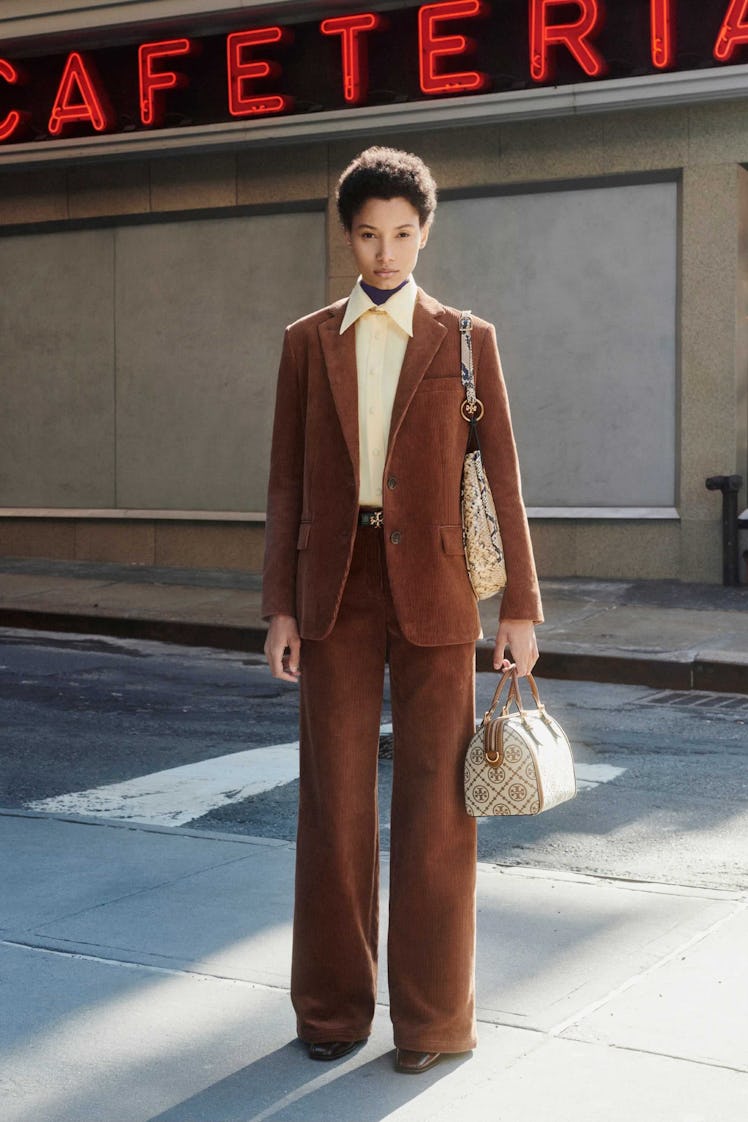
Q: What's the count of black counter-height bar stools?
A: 0